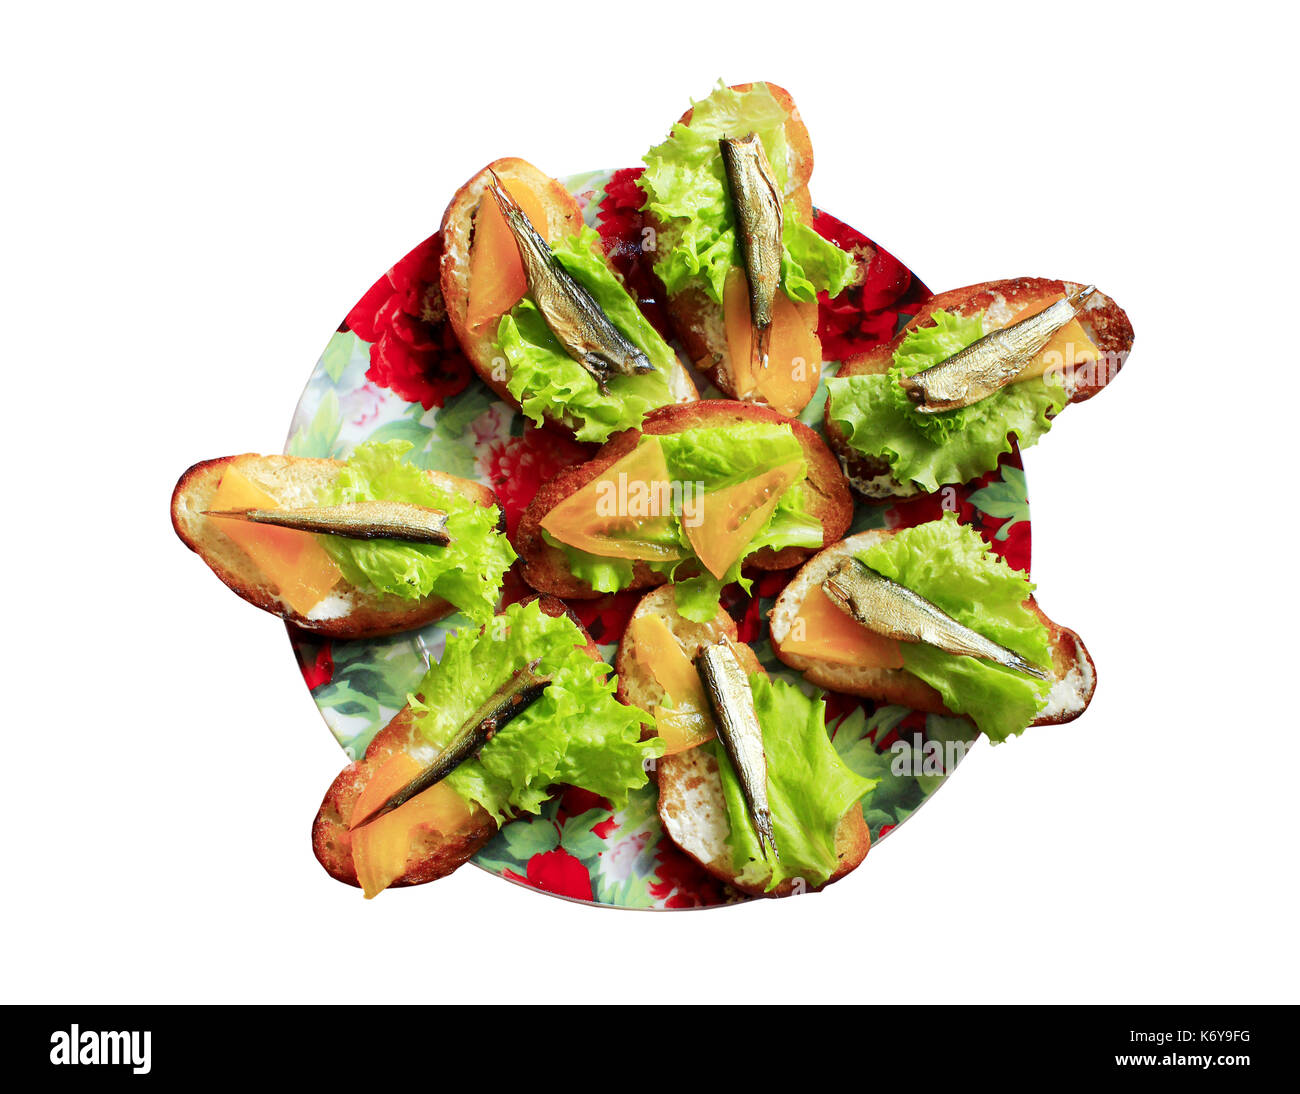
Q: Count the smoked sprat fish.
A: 7